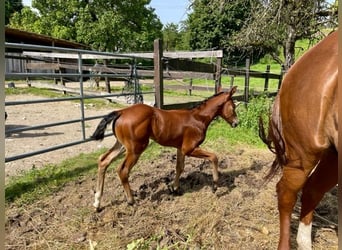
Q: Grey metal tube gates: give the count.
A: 1